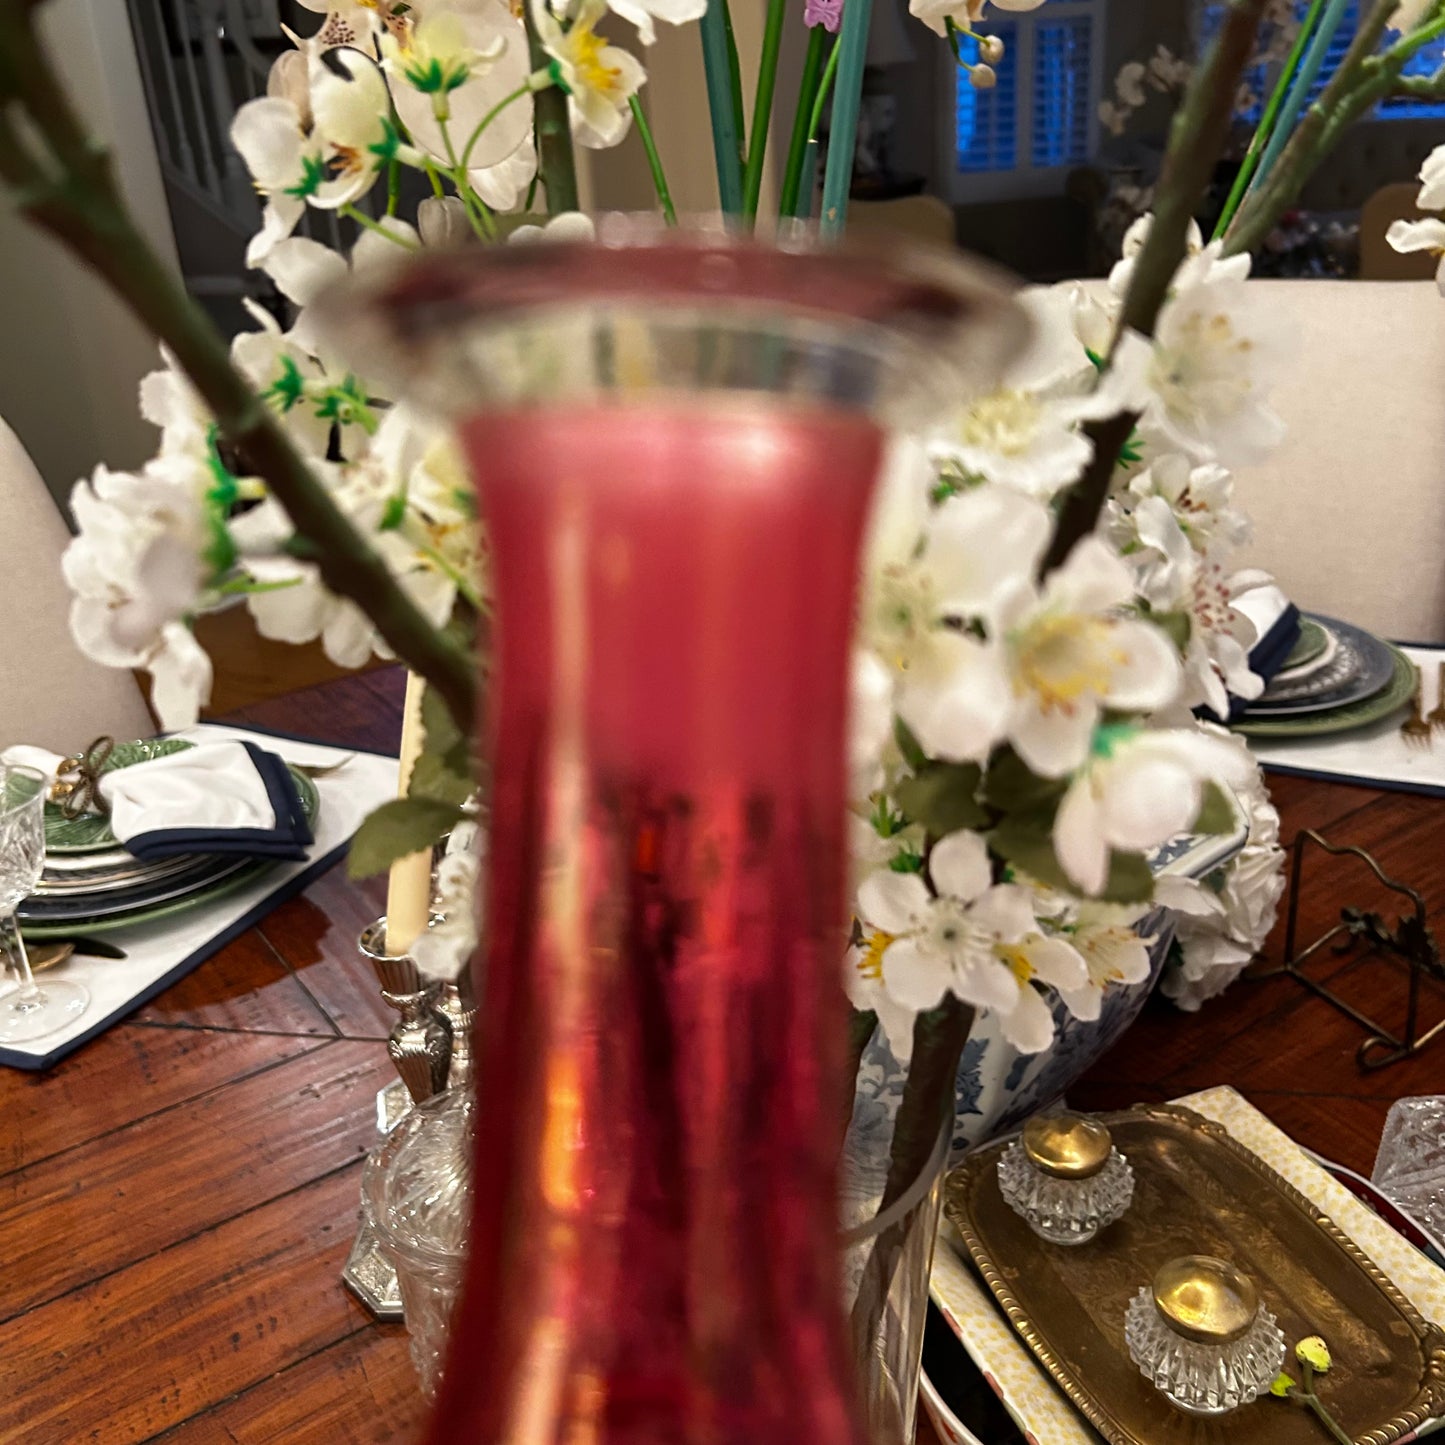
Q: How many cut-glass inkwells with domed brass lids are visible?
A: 2